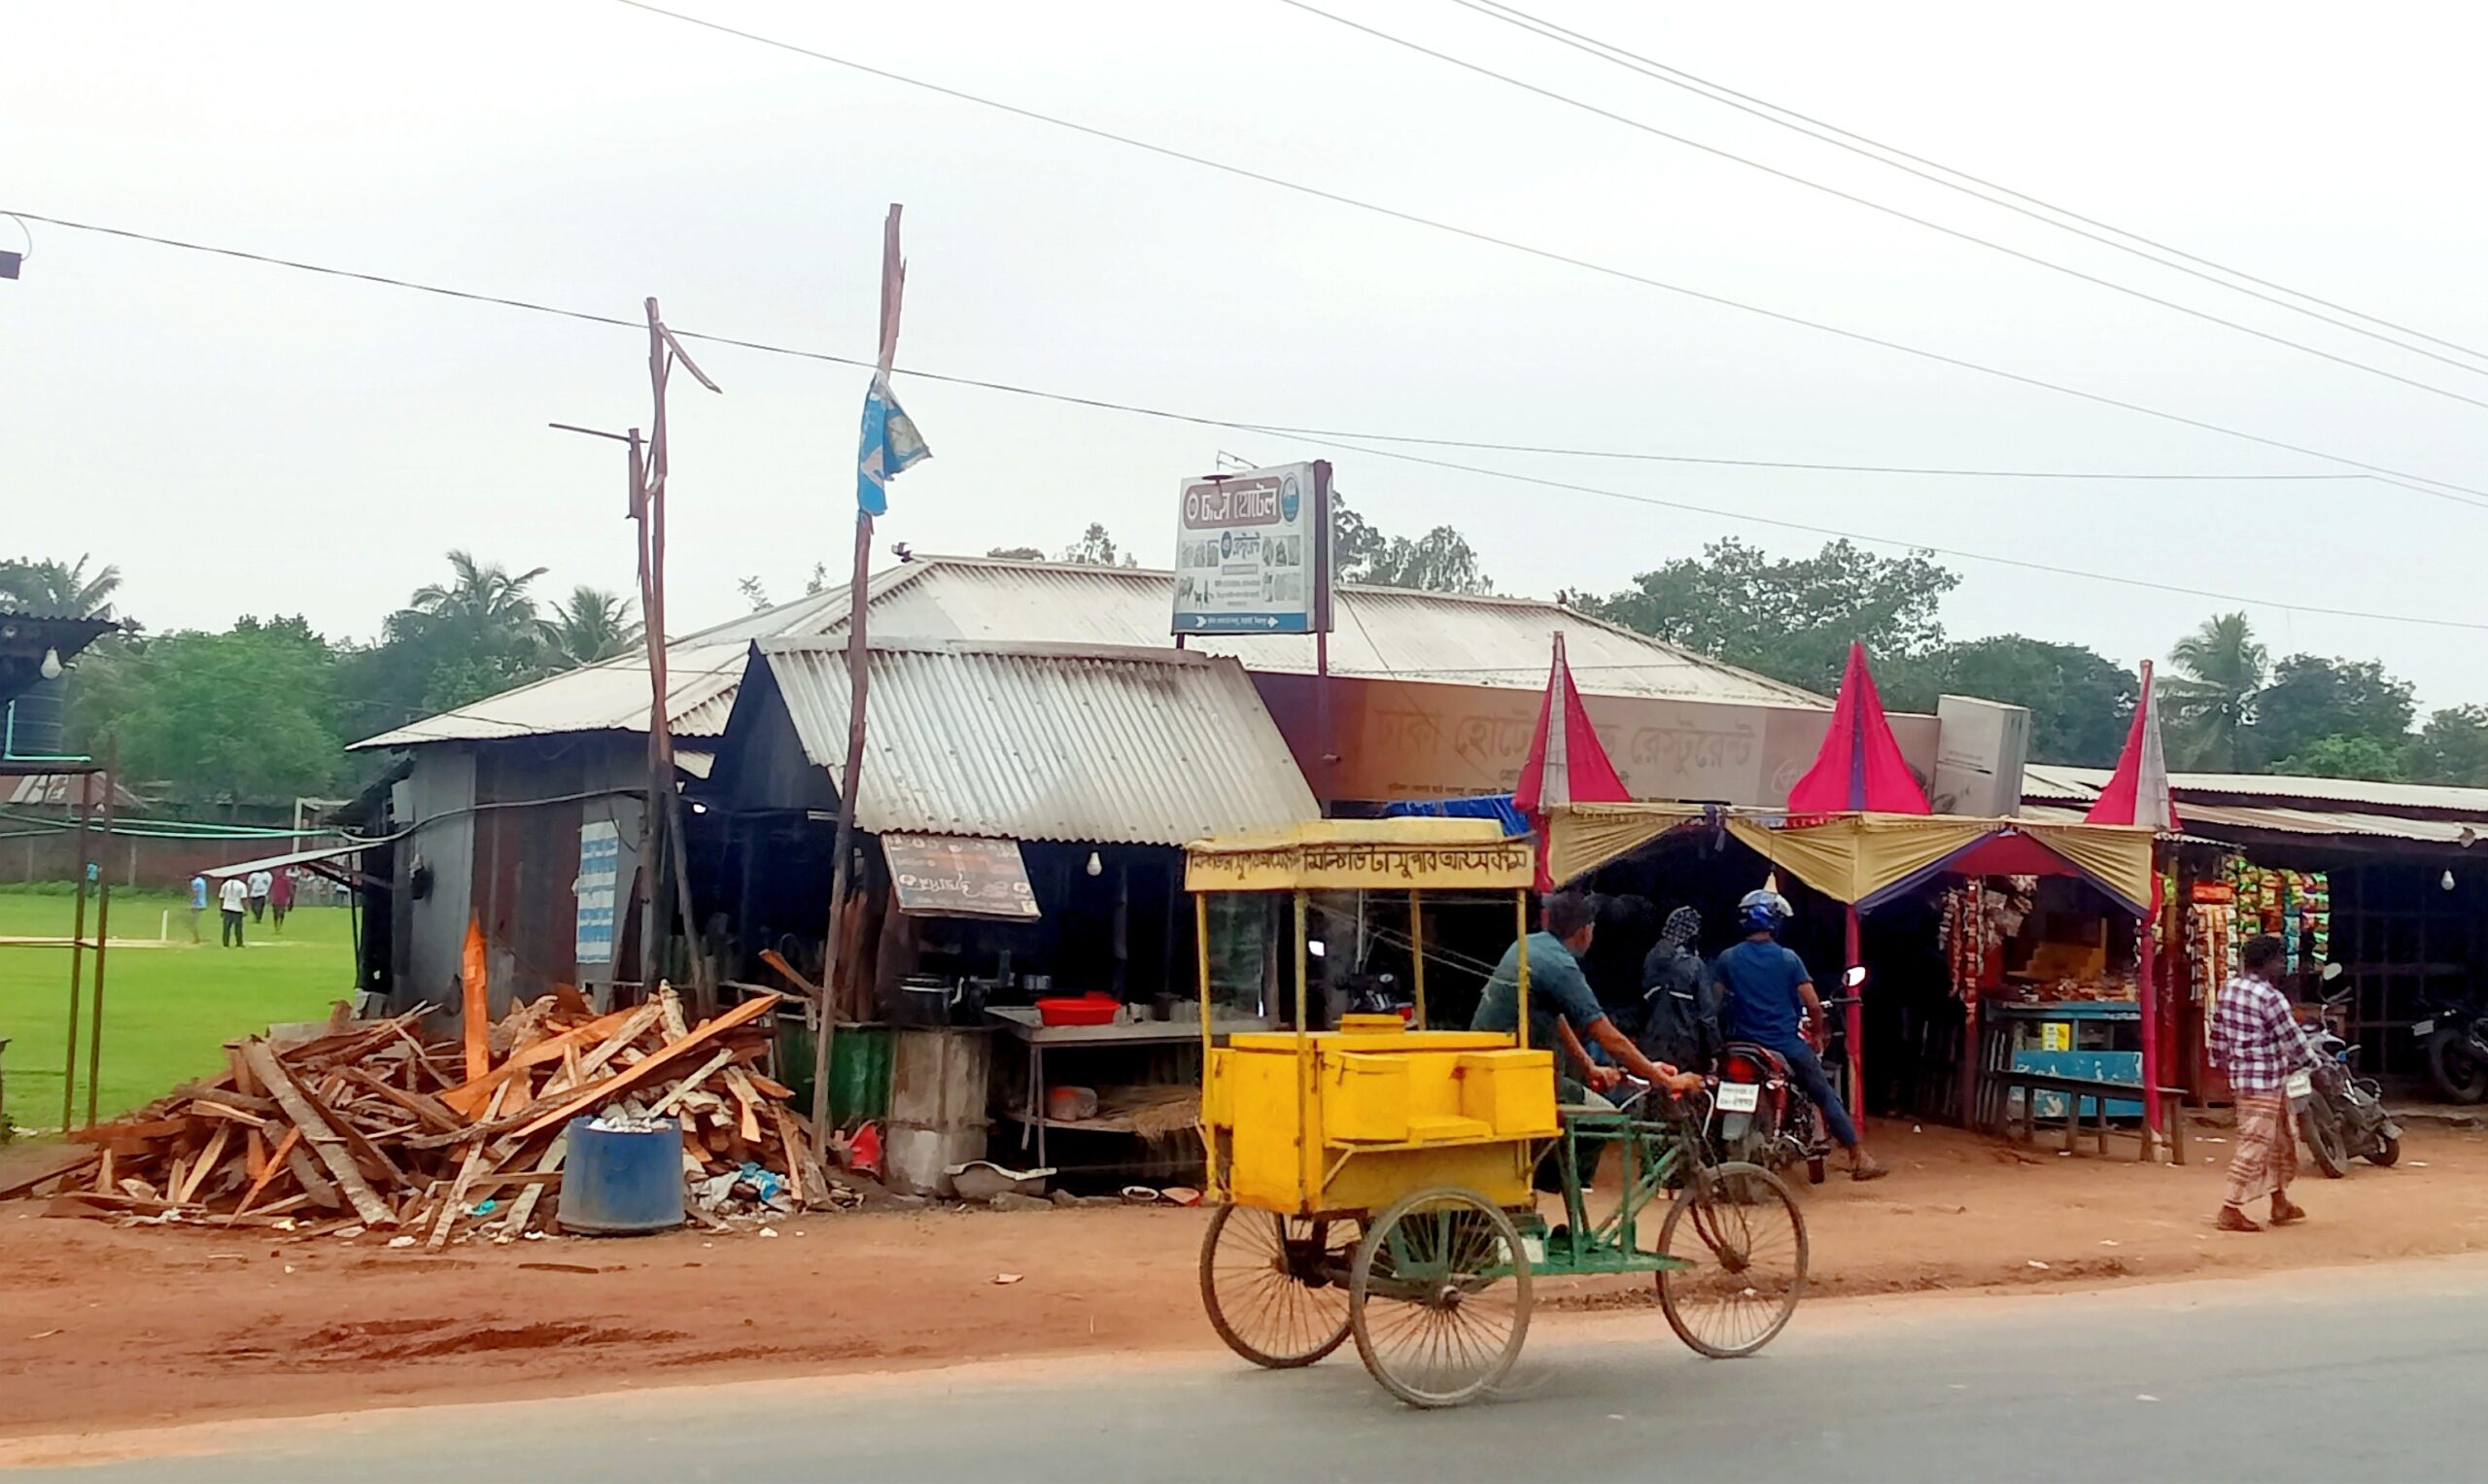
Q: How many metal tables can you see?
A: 1